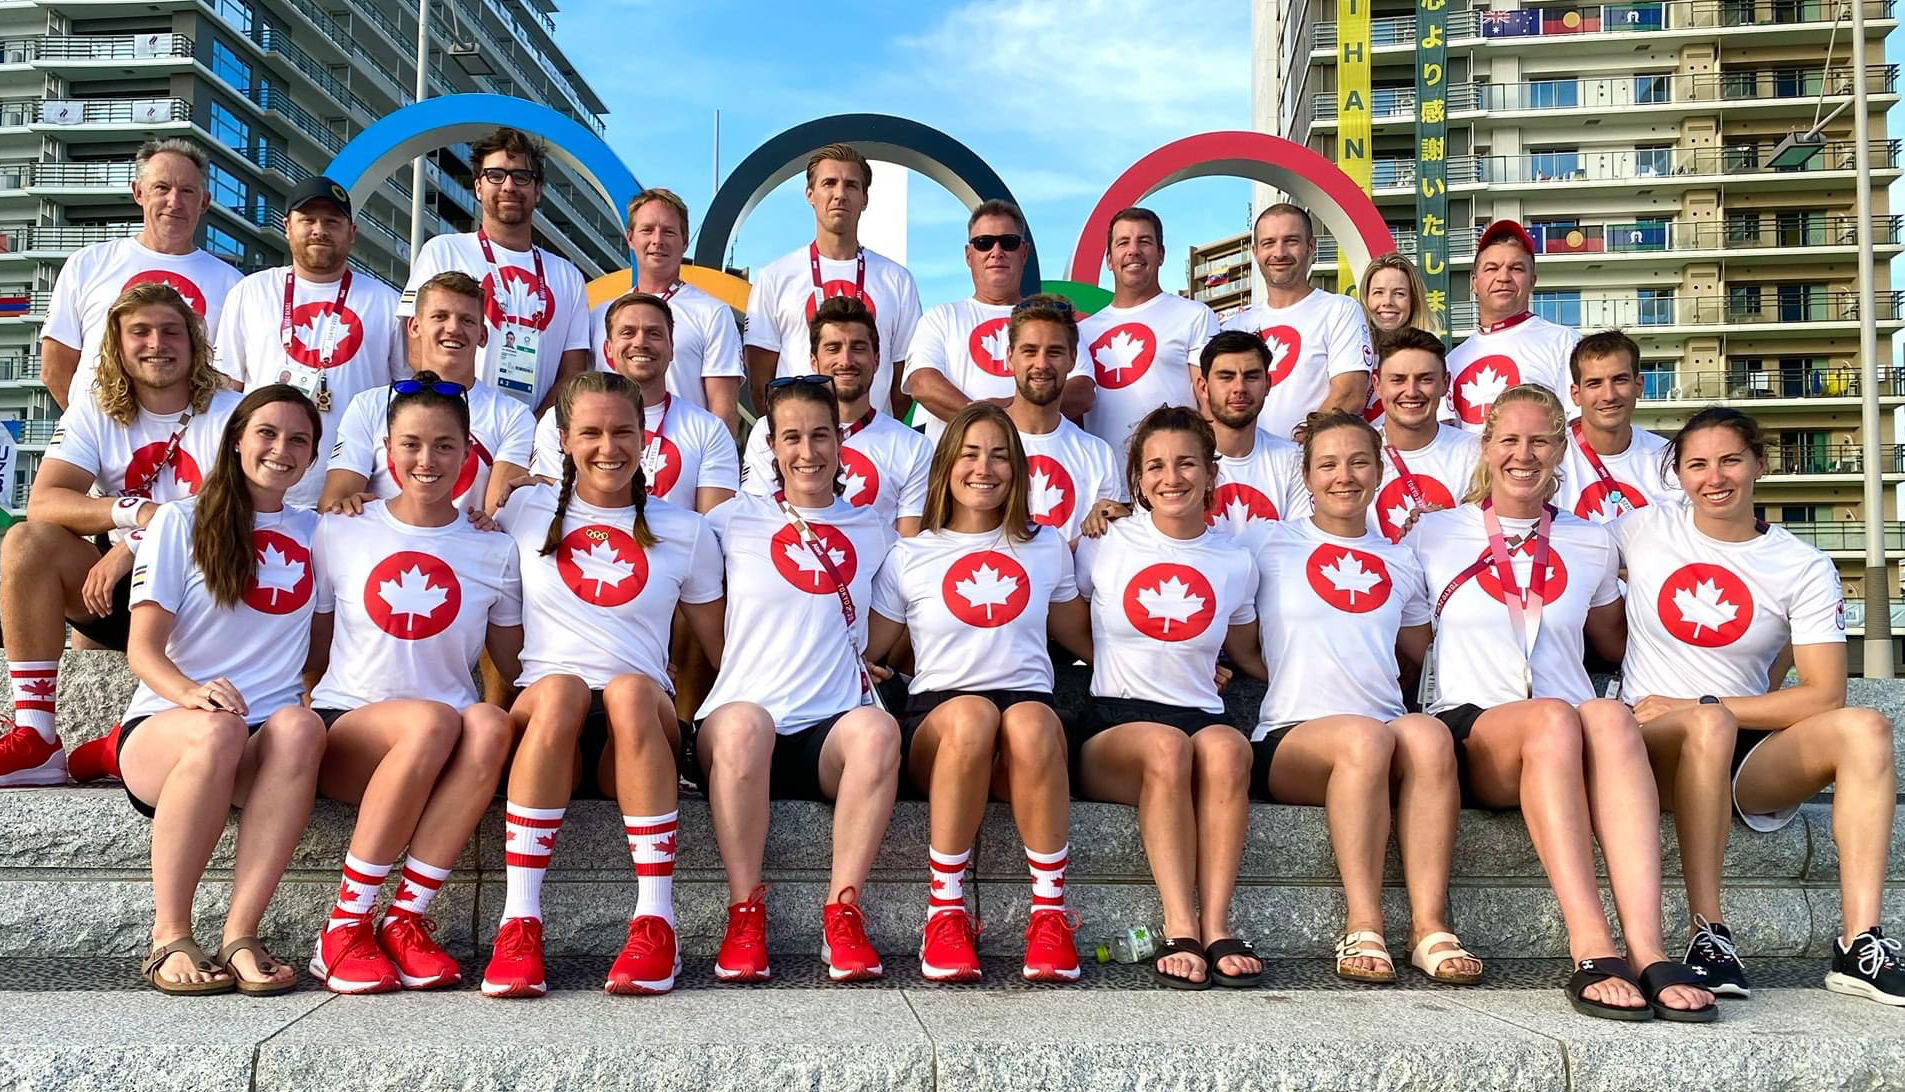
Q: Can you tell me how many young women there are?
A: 10